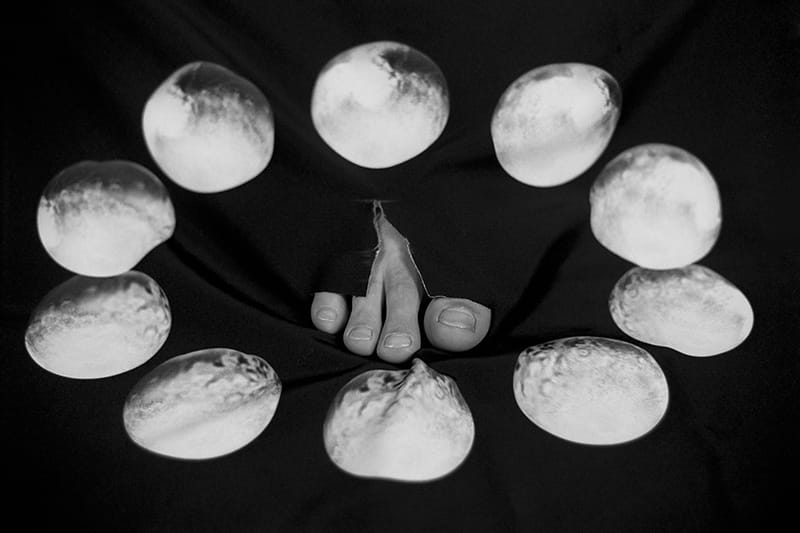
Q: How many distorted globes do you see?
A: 10